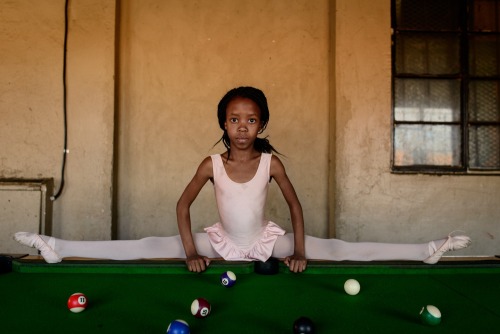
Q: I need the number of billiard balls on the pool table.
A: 7